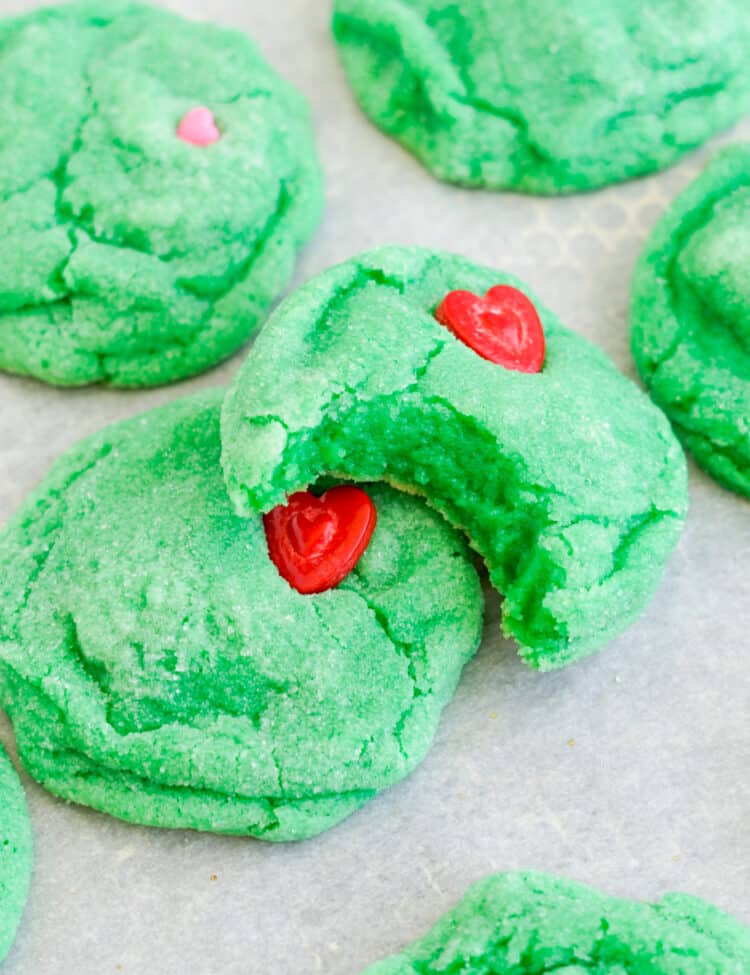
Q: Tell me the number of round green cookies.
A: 7